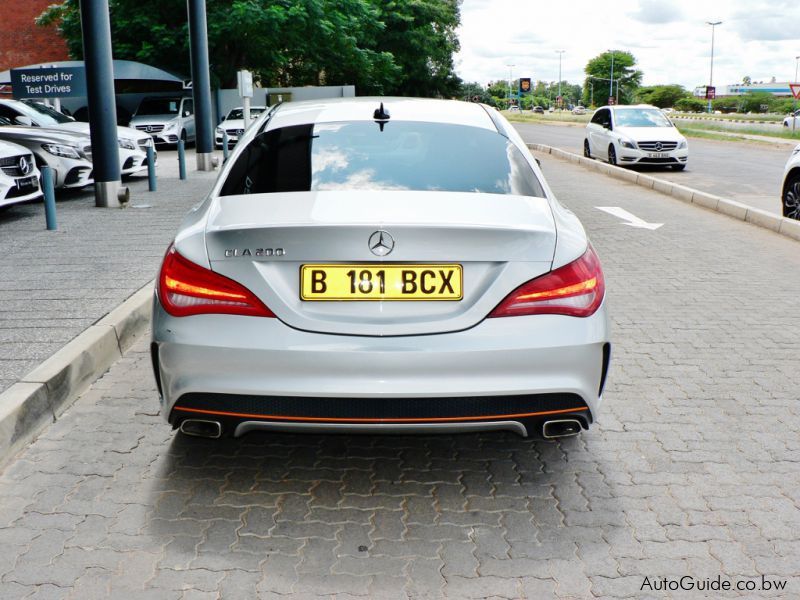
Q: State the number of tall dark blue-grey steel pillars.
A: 2